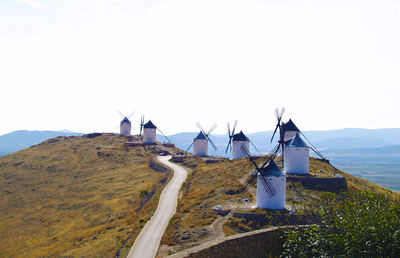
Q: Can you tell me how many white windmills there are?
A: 7